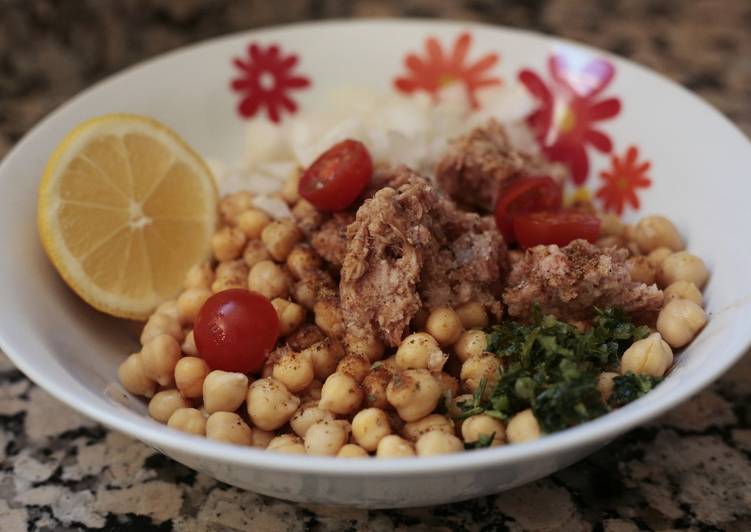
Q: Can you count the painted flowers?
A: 4